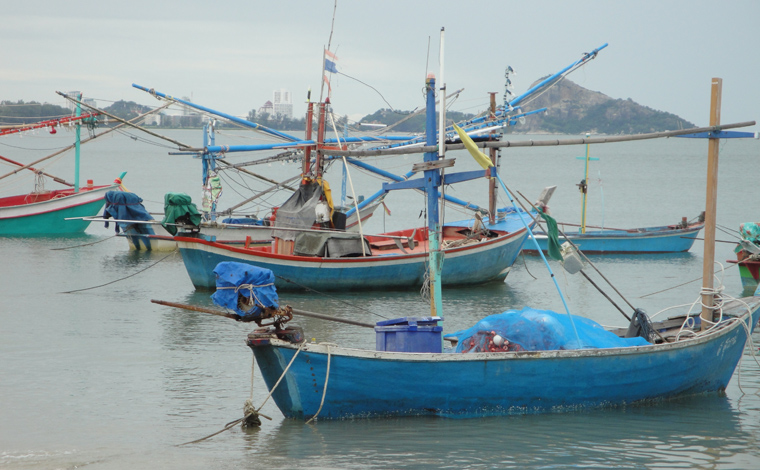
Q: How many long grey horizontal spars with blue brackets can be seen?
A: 1